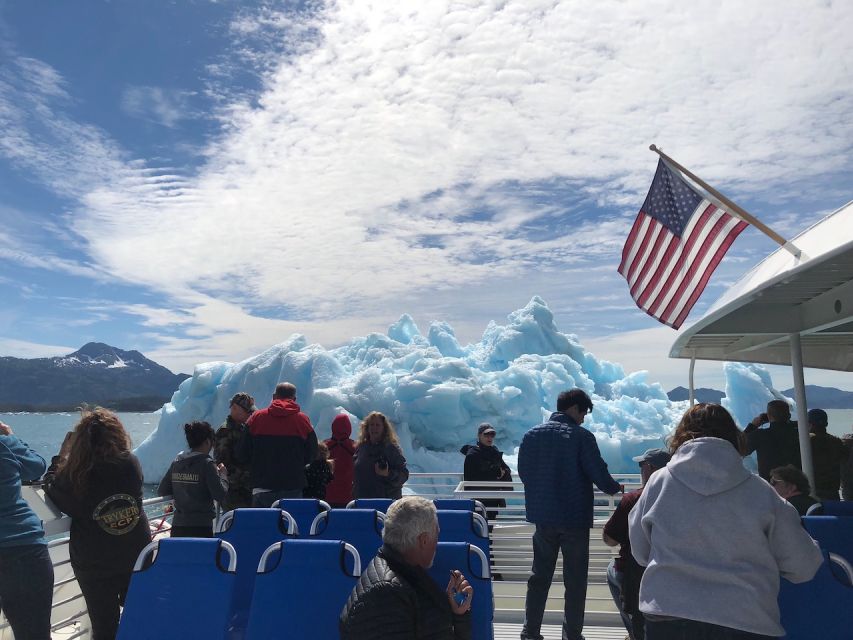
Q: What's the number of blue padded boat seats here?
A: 12